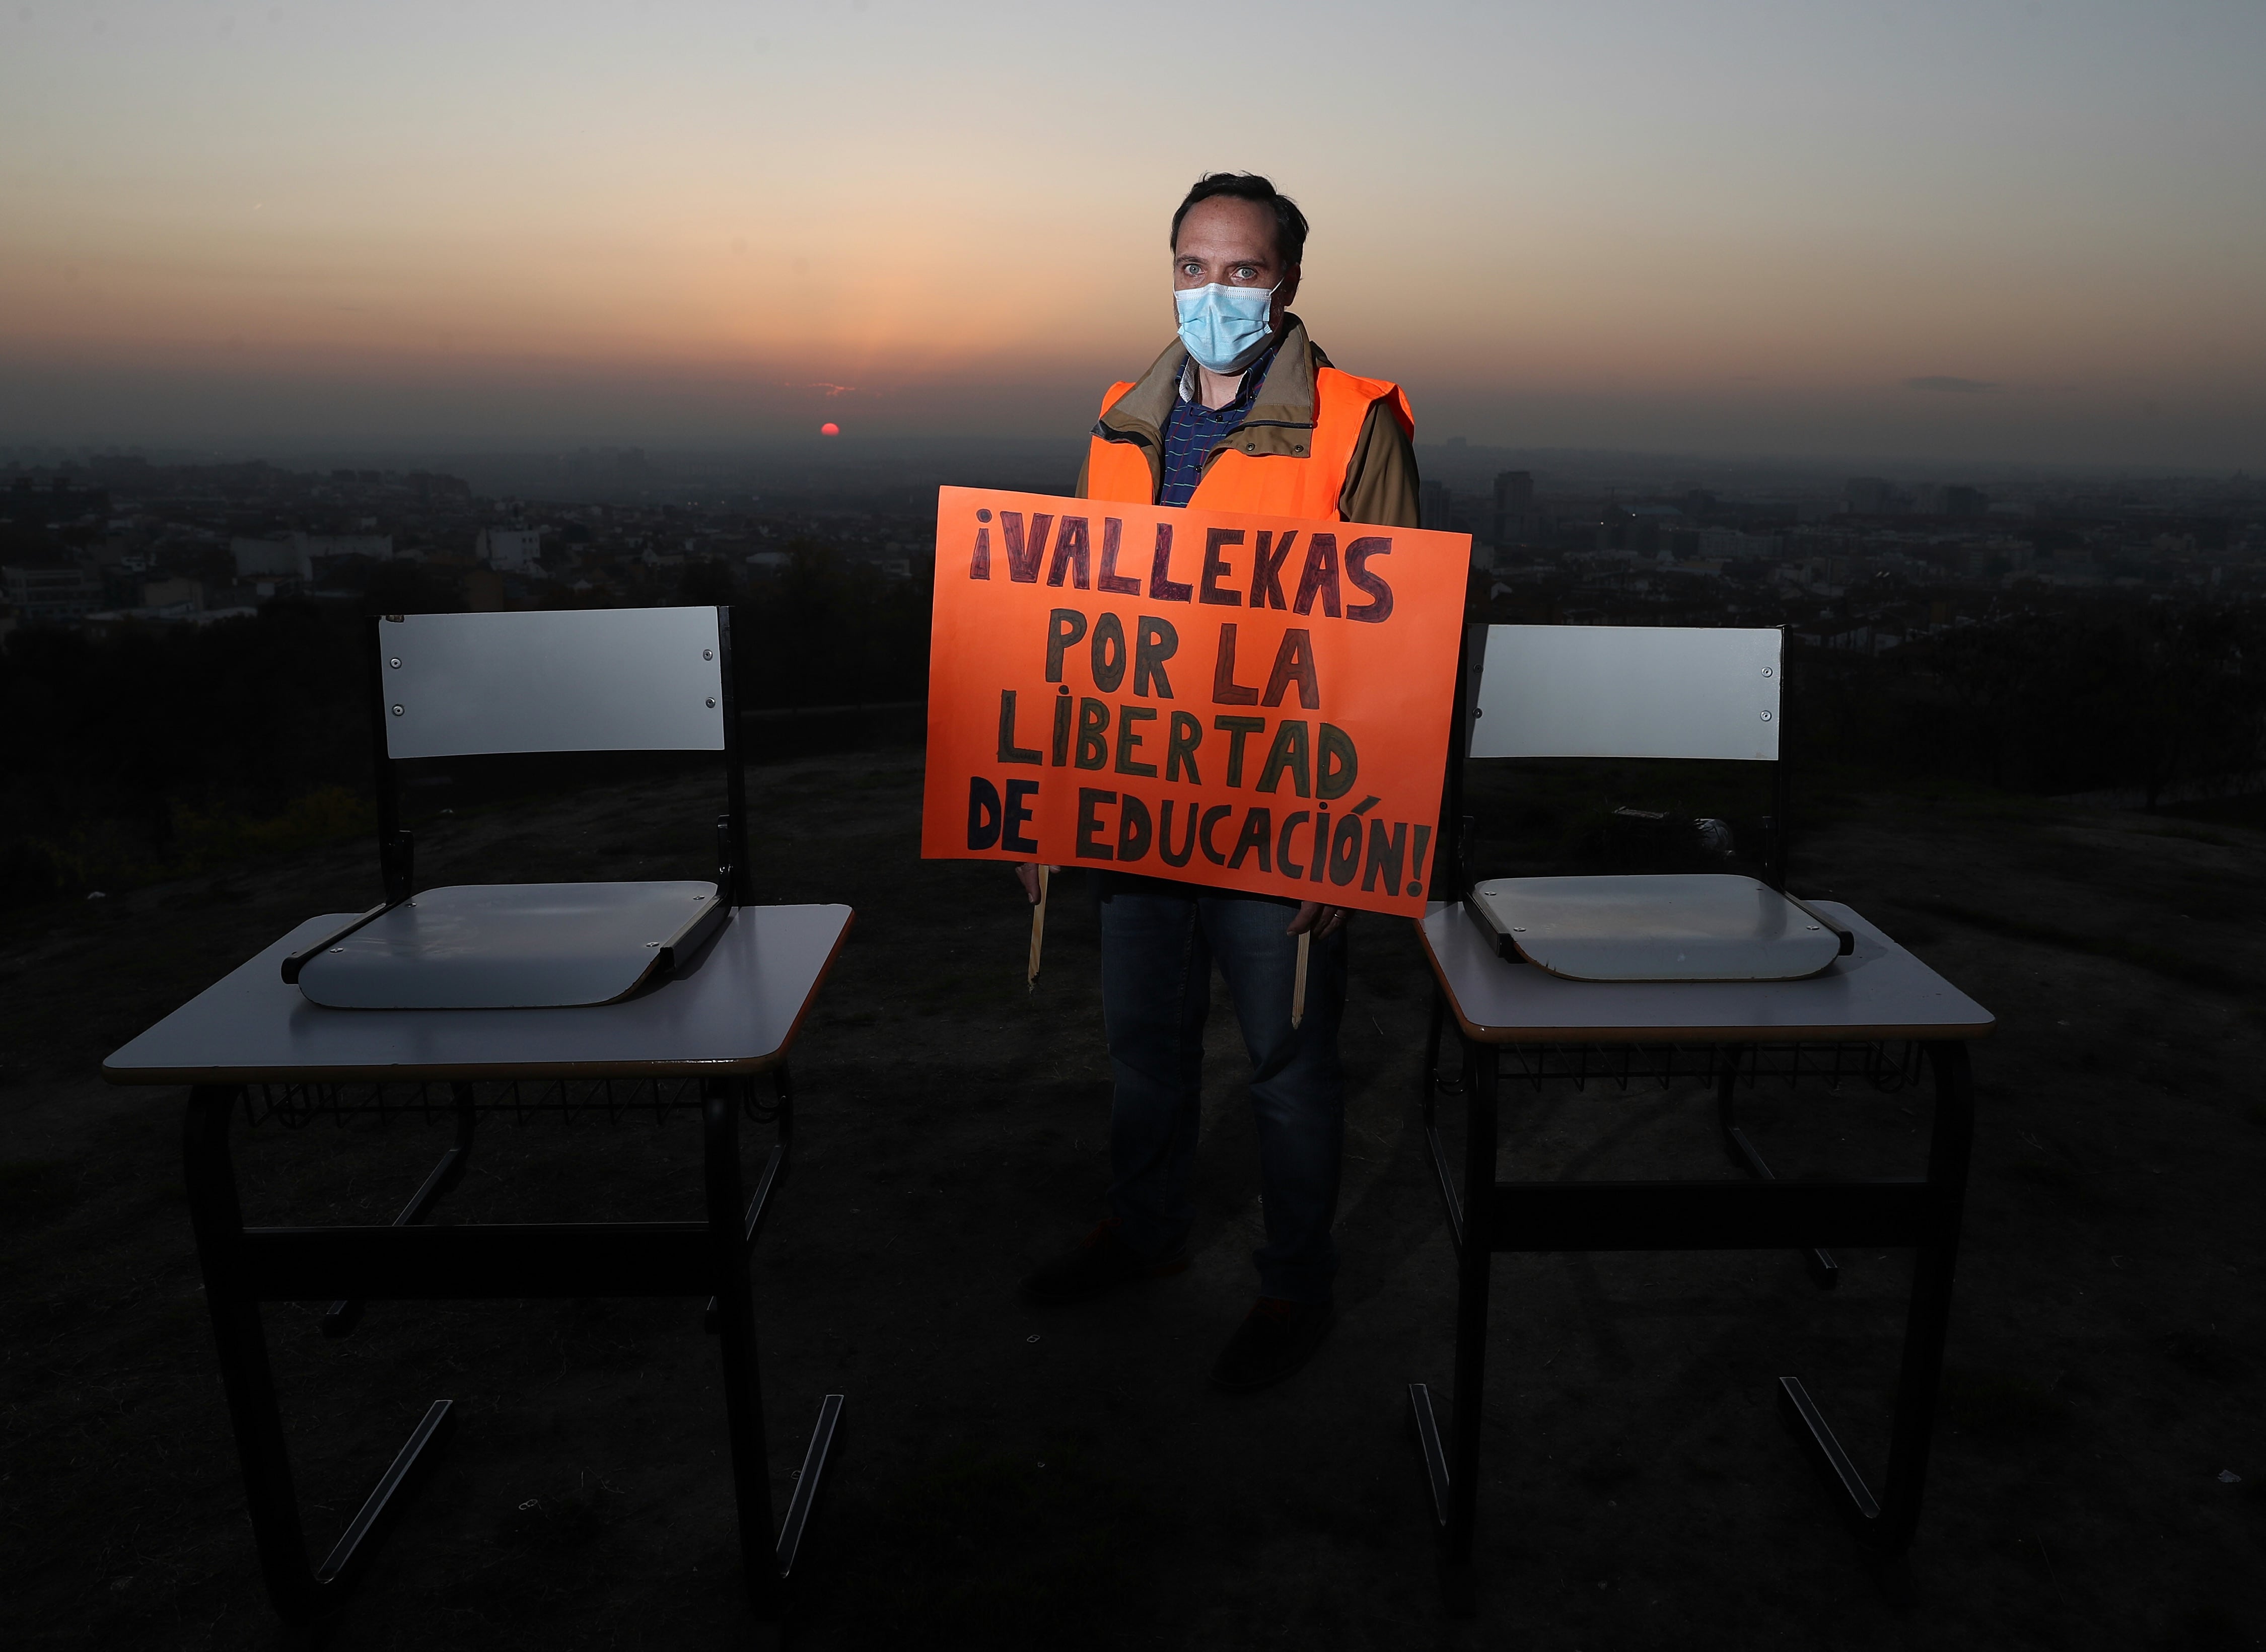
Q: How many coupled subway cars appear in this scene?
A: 0